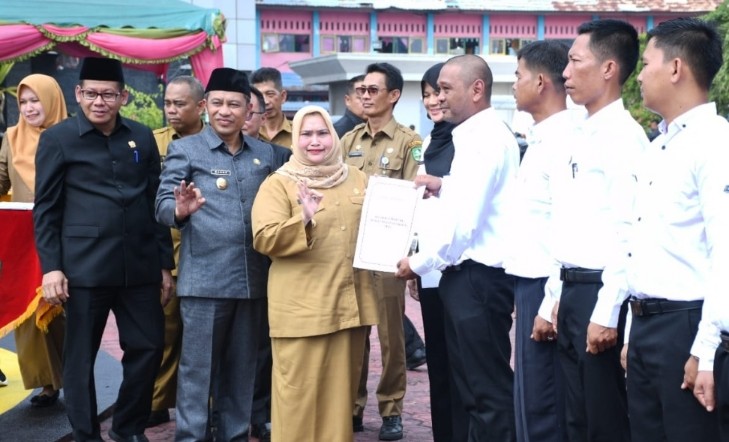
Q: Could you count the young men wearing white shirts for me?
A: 4